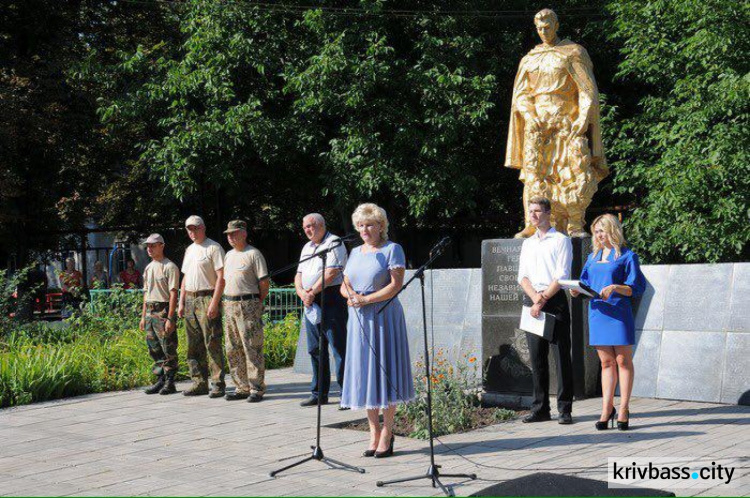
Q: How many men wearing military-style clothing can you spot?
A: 3